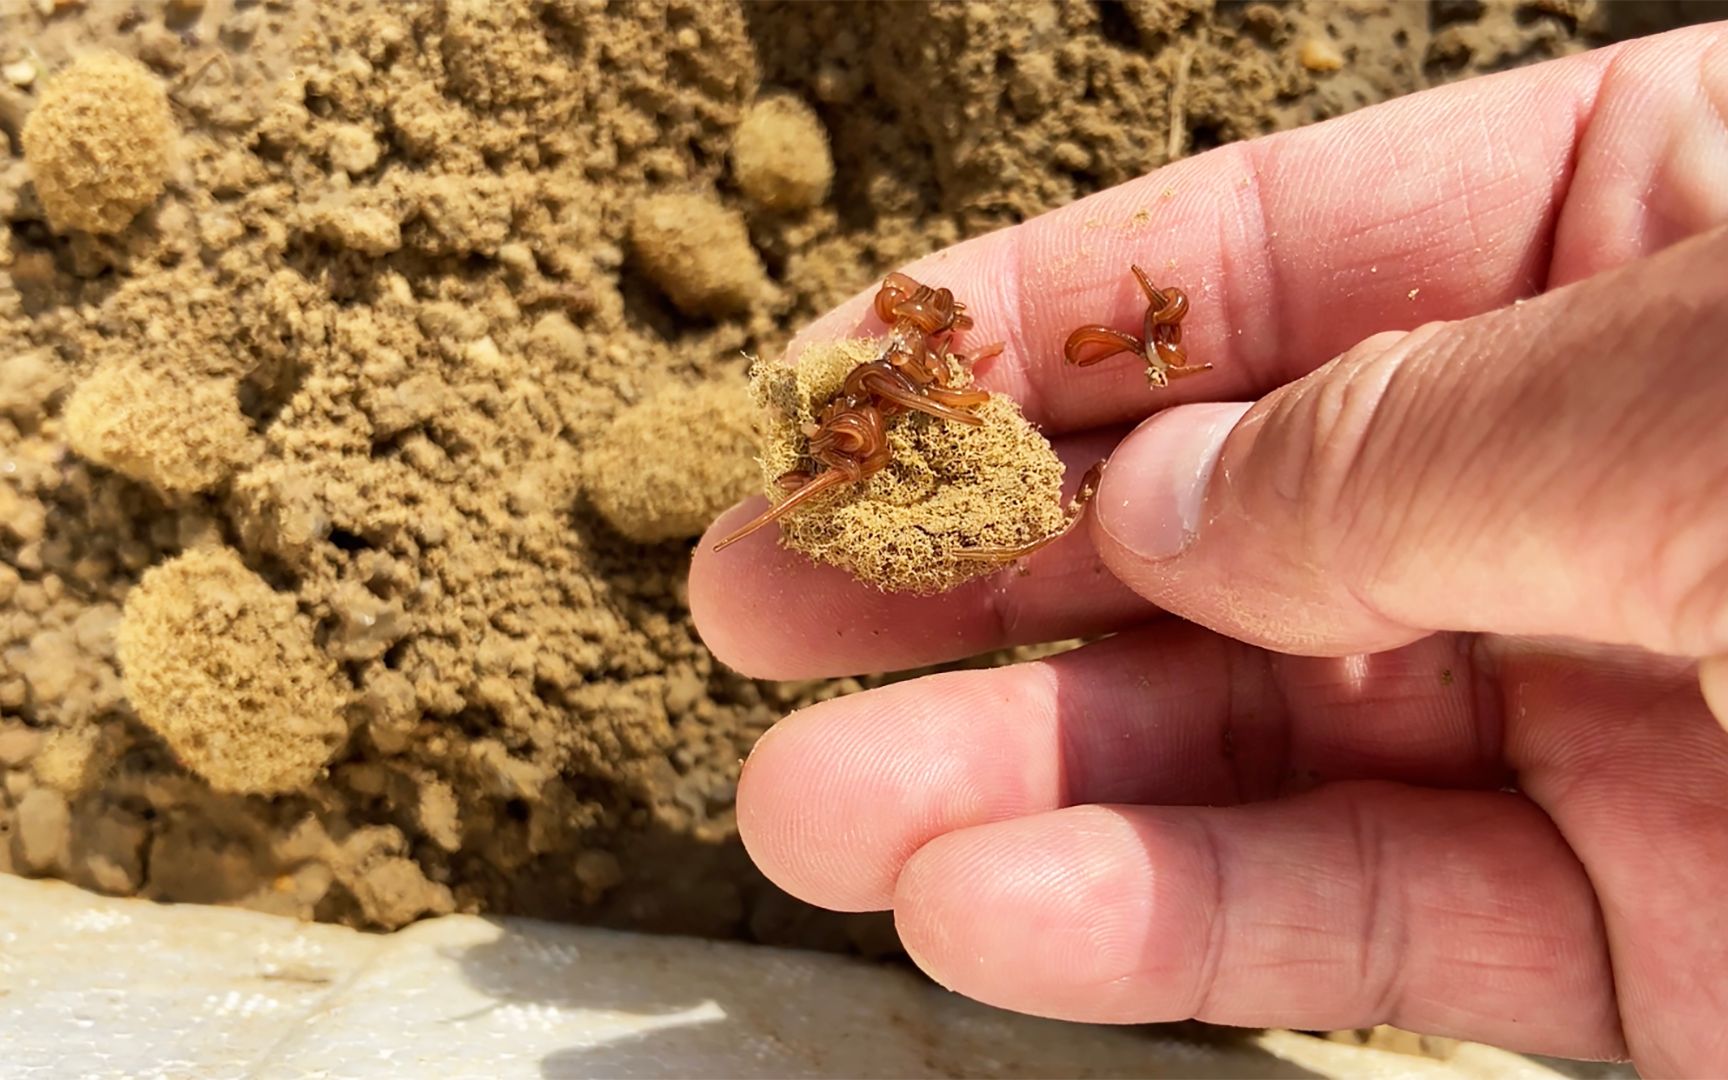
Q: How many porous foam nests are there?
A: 7